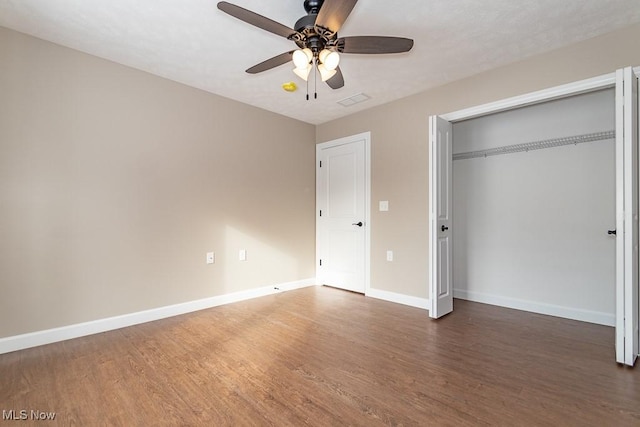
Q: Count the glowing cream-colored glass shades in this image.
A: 4